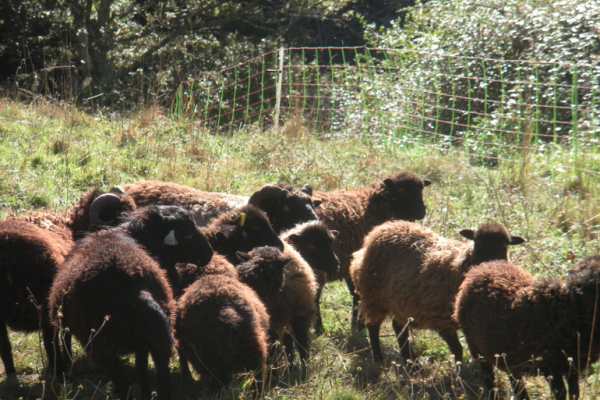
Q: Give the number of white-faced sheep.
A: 0